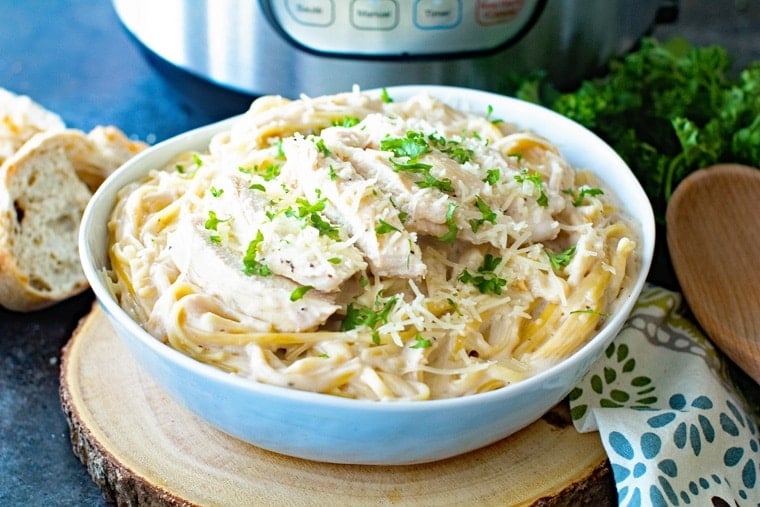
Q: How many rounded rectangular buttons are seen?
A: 4